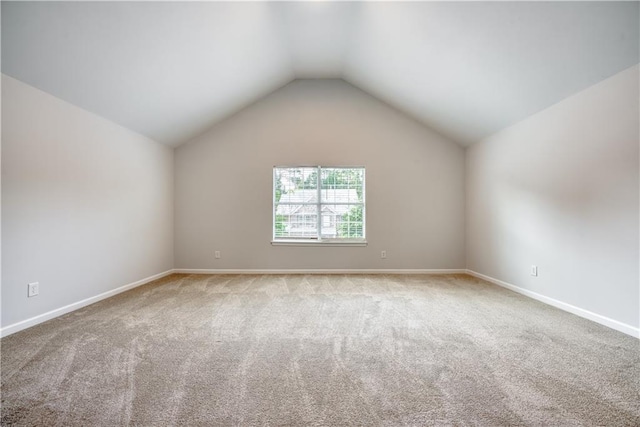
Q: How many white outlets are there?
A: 4